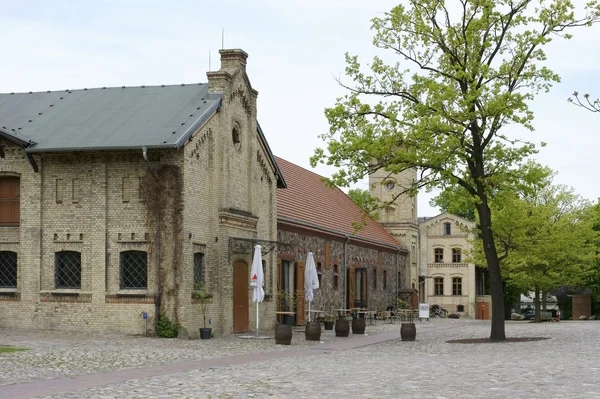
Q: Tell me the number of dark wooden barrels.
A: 5